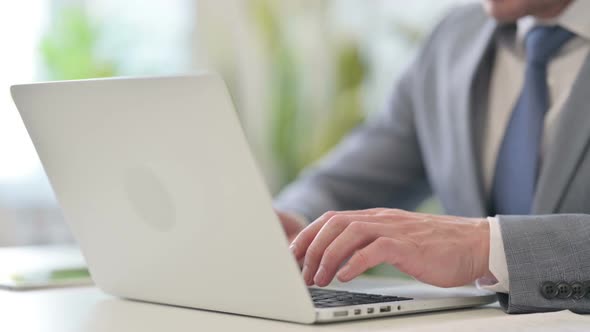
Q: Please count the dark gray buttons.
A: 4